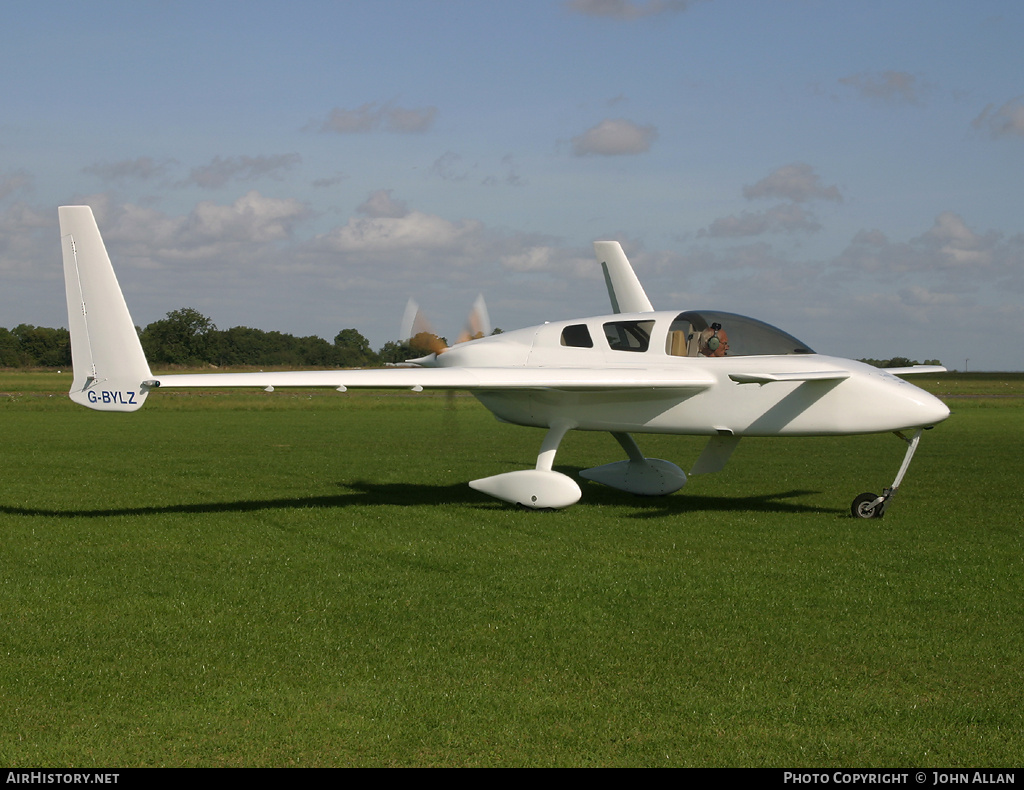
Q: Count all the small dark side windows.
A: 2